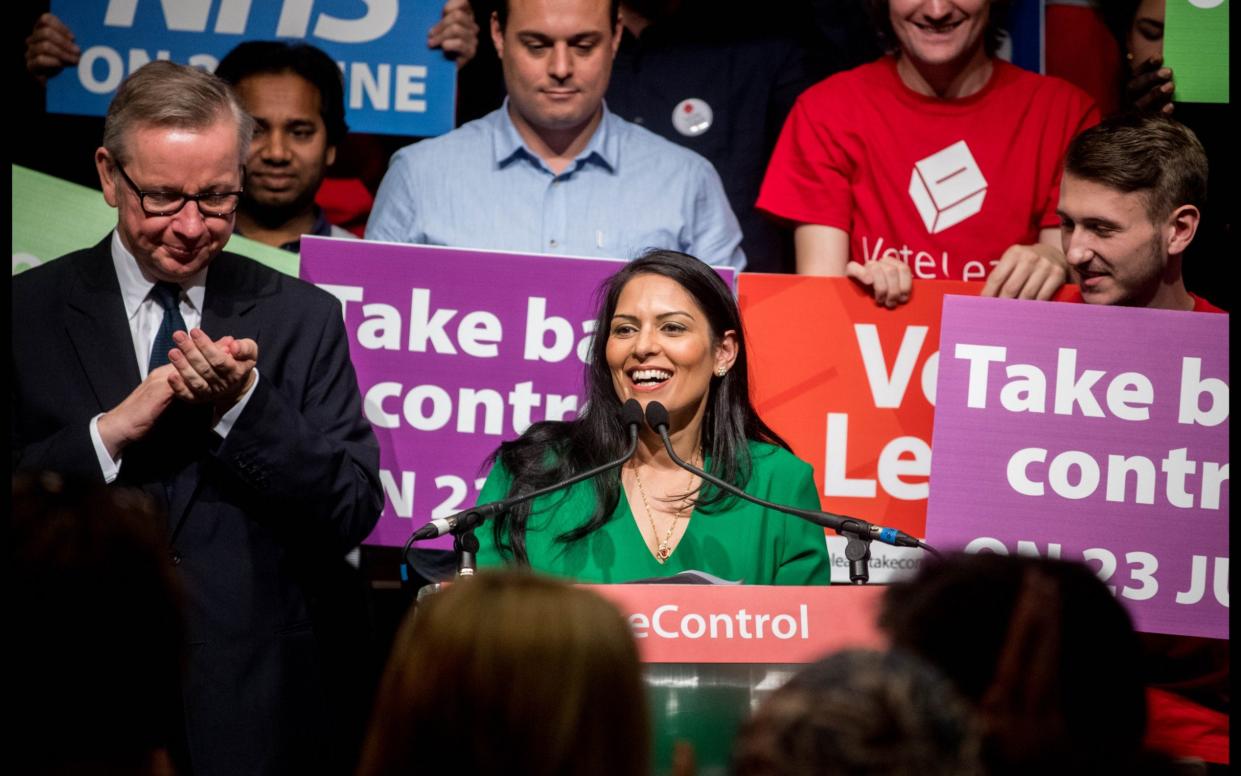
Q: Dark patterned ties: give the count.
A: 1